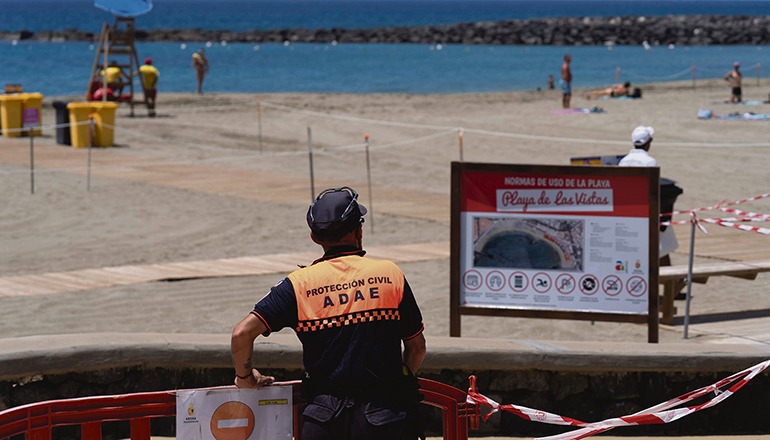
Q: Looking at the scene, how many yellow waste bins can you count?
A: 4